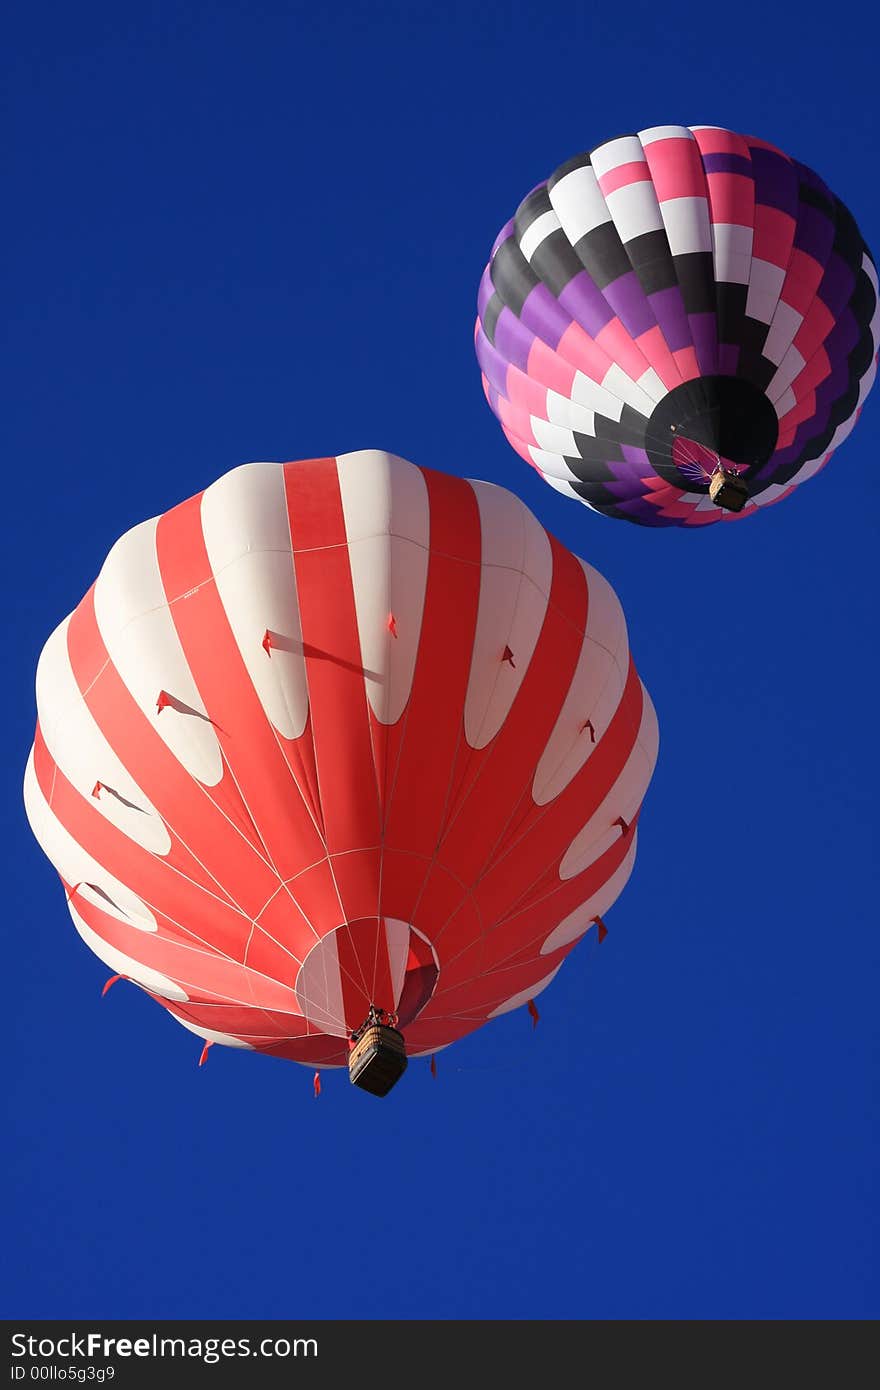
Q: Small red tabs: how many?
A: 14